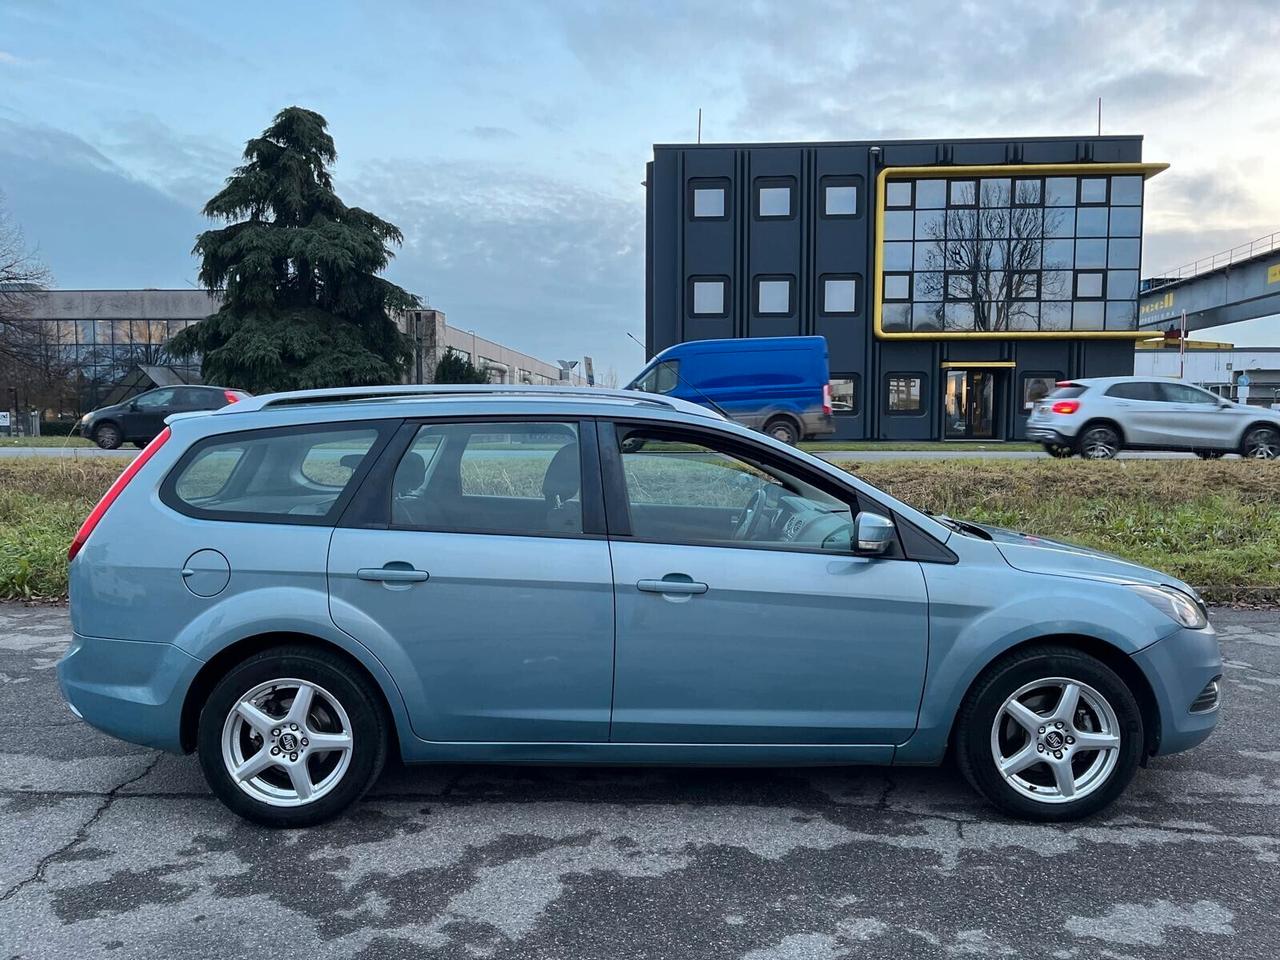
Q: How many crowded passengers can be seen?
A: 0